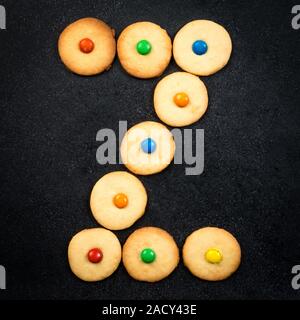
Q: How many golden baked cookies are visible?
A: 9